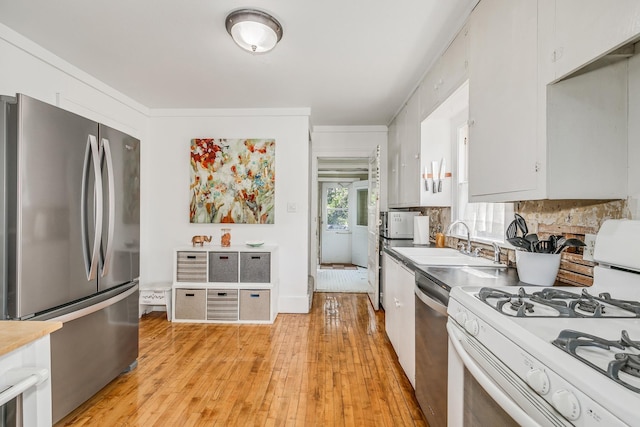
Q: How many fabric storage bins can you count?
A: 6